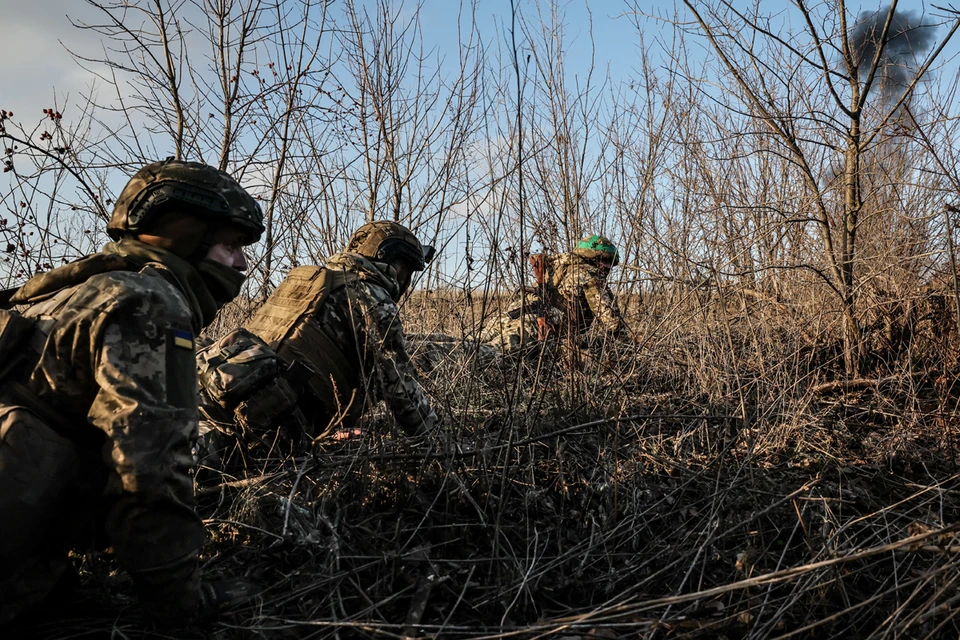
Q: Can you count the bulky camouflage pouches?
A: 1